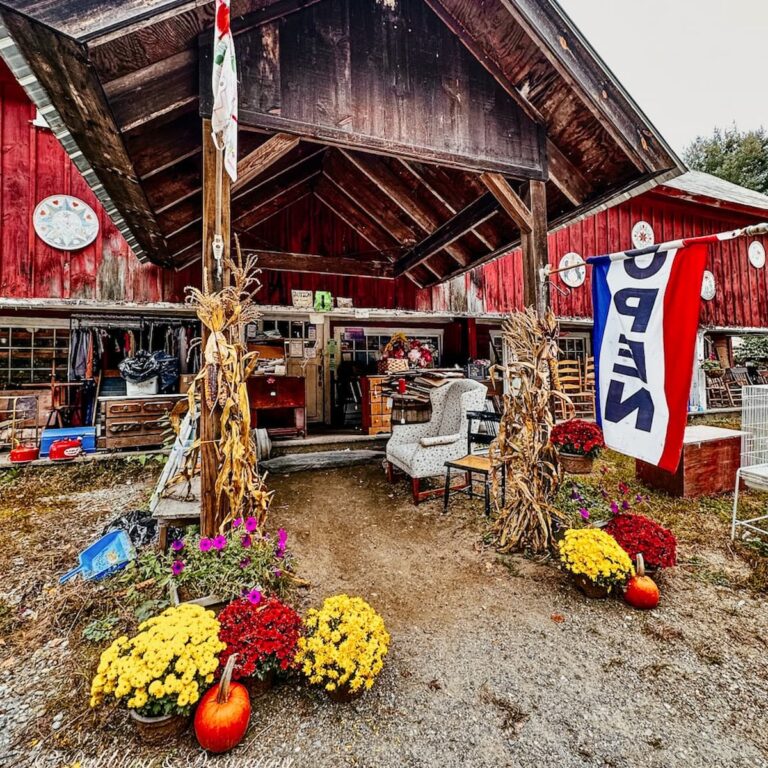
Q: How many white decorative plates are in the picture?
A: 5